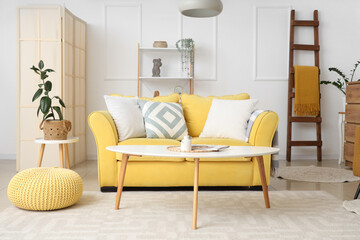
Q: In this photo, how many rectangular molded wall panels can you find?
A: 3